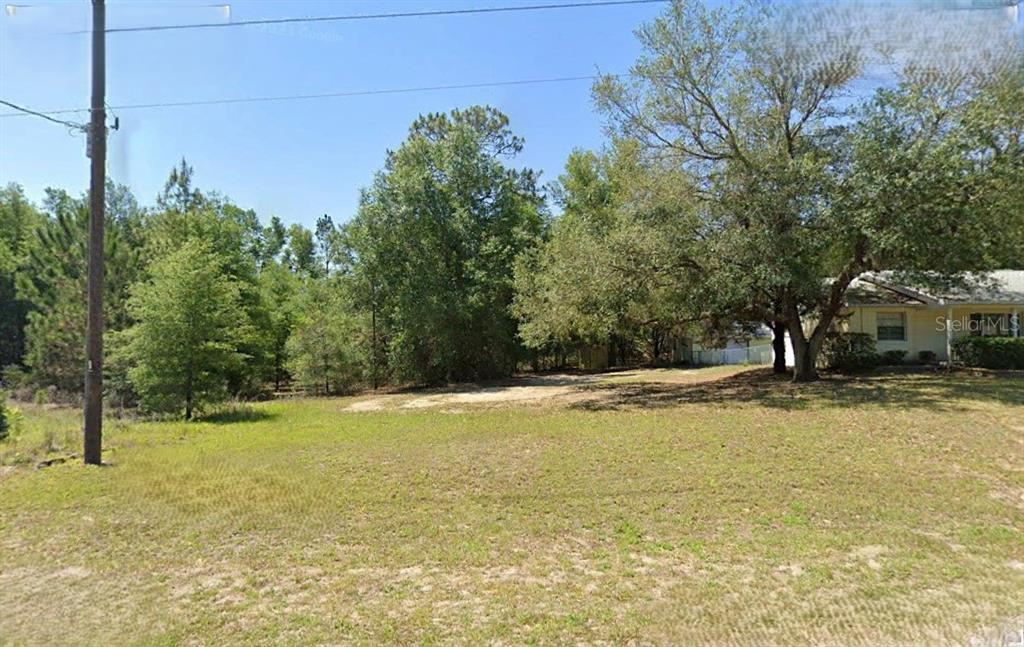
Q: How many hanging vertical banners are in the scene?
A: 0